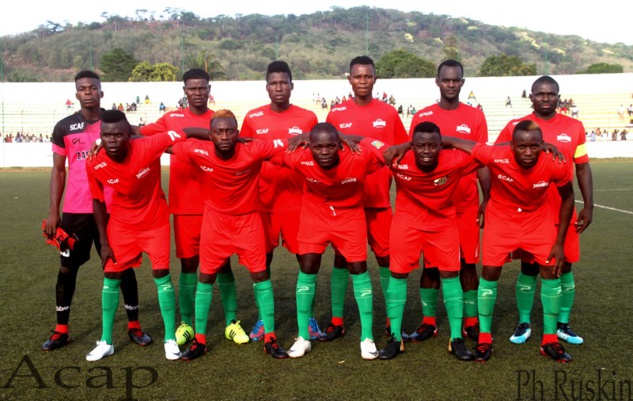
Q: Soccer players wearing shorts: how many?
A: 11